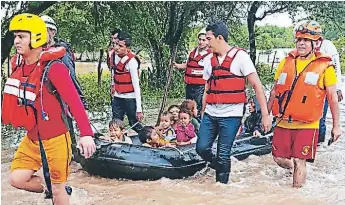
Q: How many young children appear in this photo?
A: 4